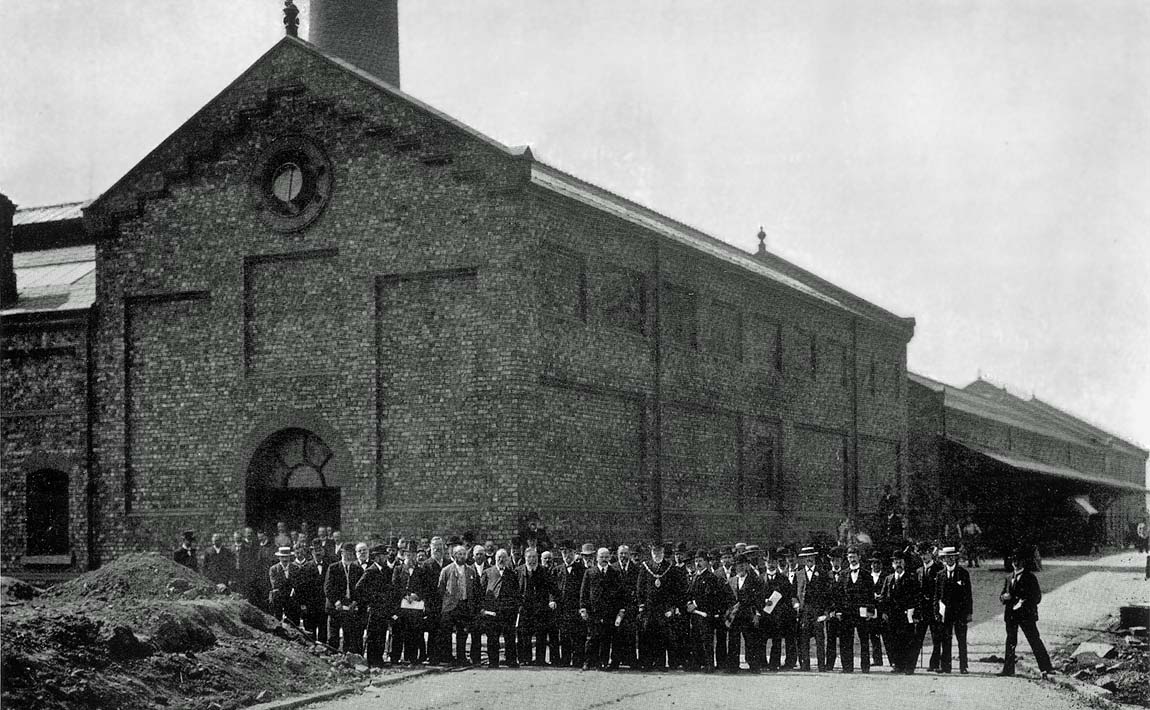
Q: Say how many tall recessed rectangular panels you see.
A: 3